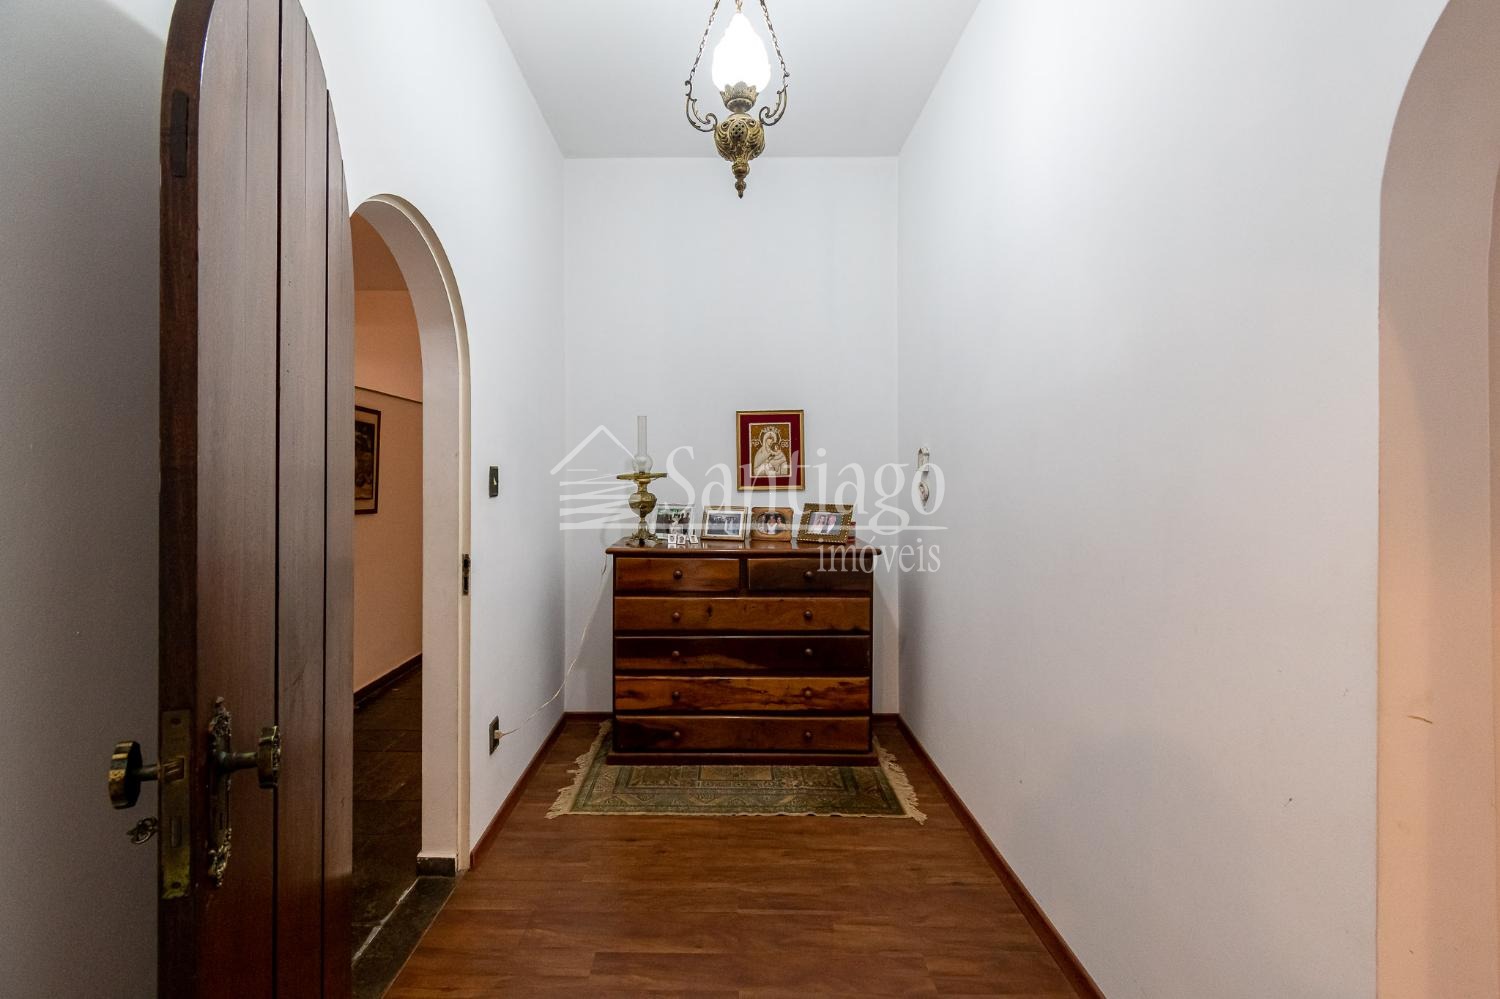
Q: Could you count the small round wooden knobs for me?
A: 10